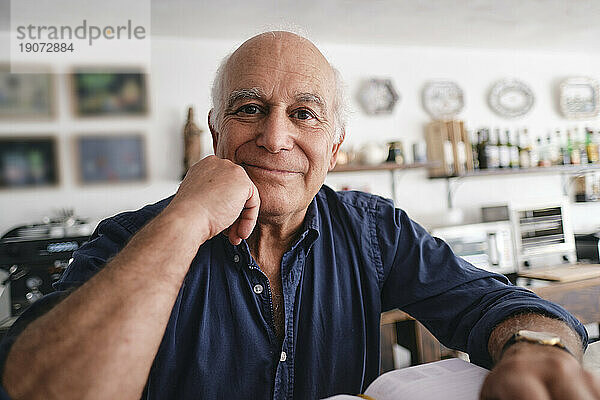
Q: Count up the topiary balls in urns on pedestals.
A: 0